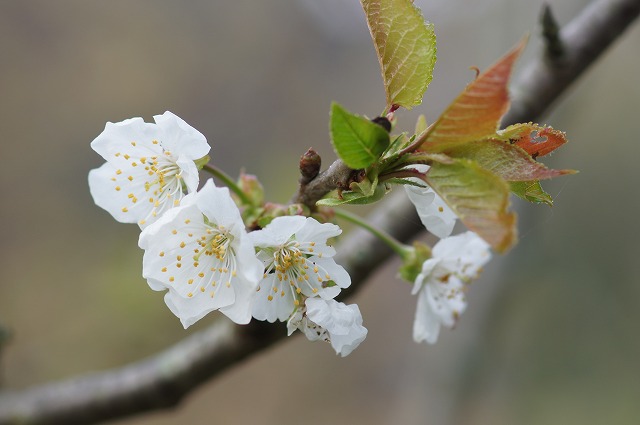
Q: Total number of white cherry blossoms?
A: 6